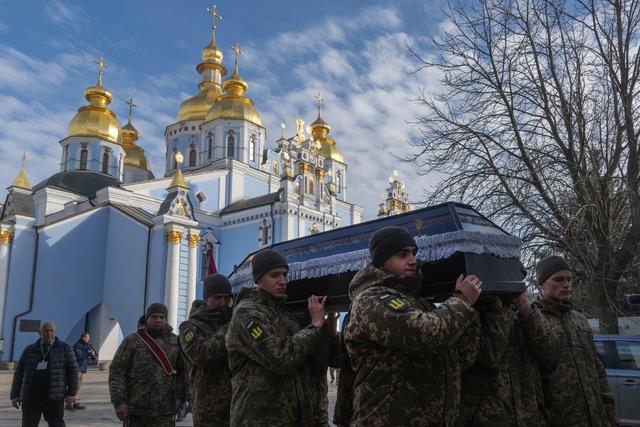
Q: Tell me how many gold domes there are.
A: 5